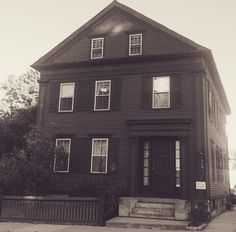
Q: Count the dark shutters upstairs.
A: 6